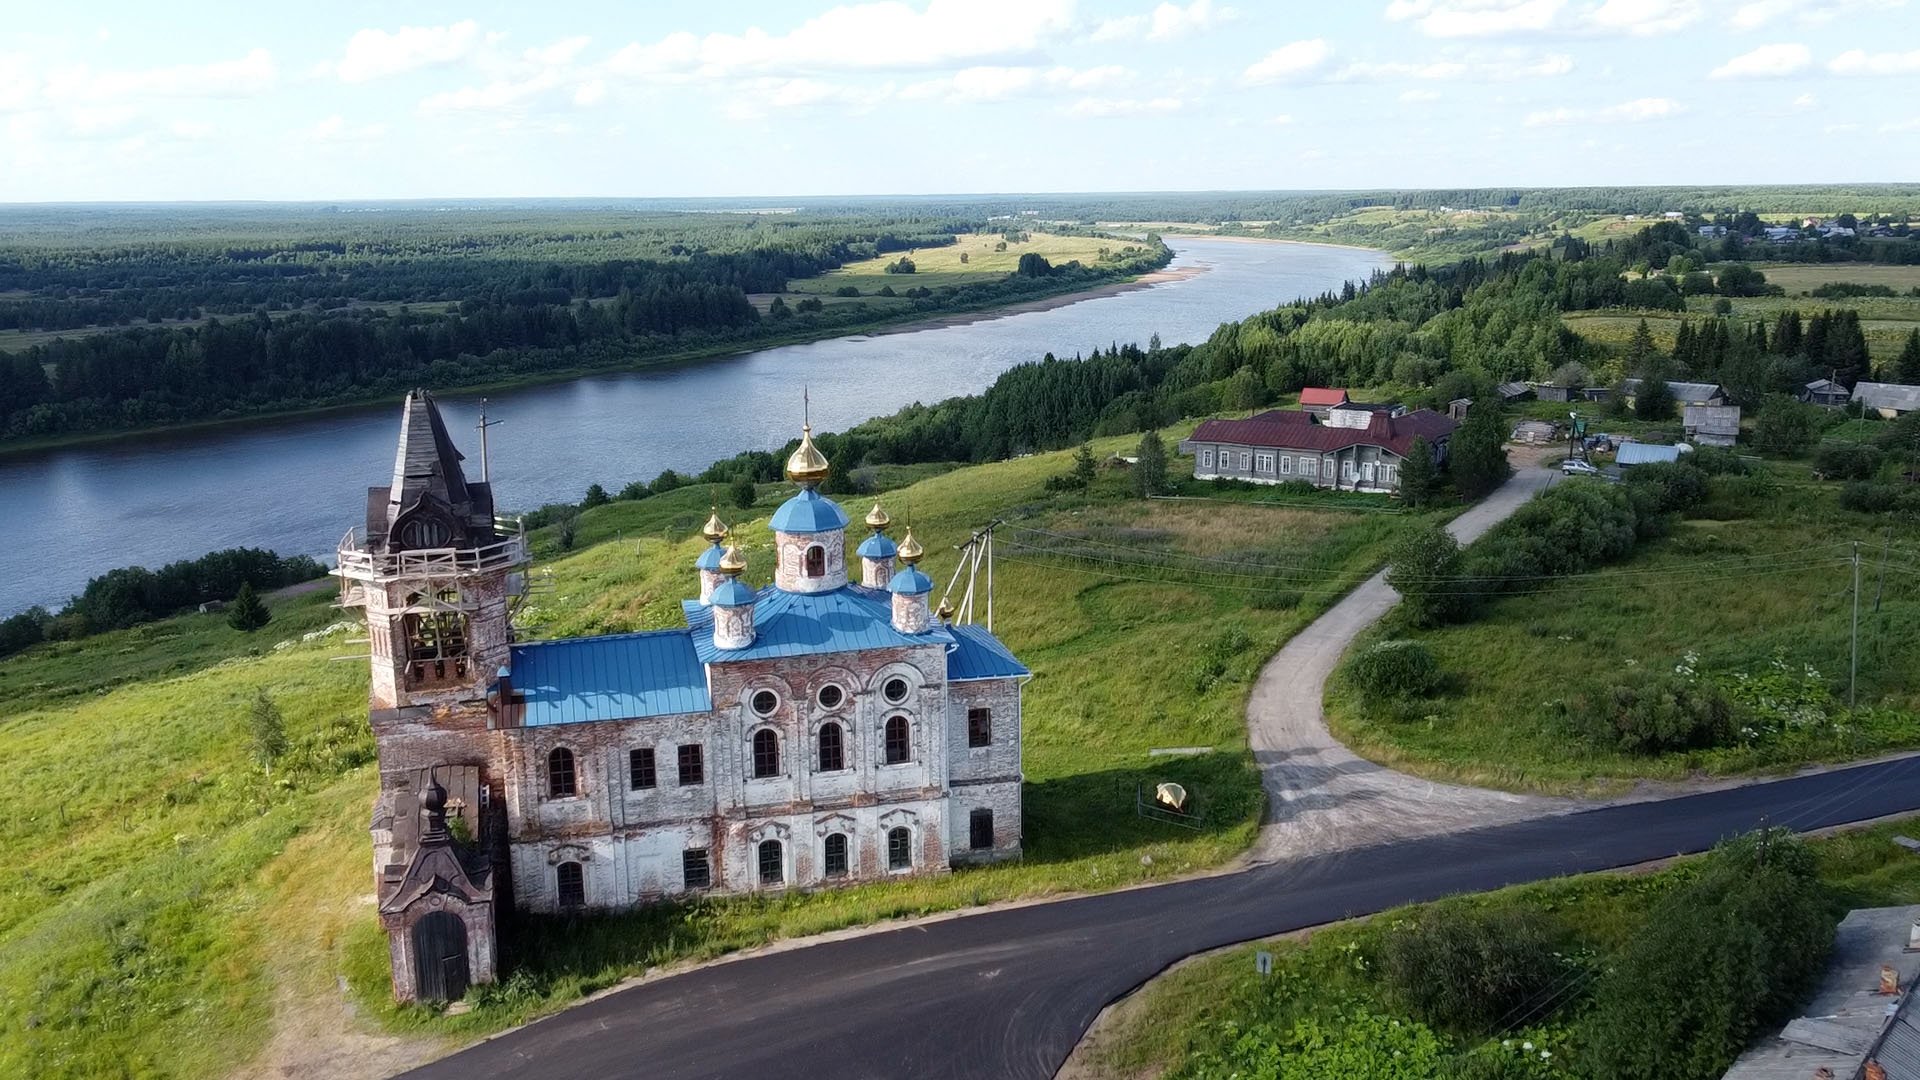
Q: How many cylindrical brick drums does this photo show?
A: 5